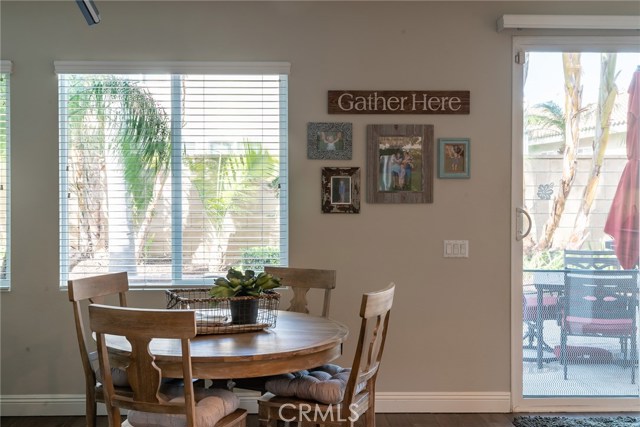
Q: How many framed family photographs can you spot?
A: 4